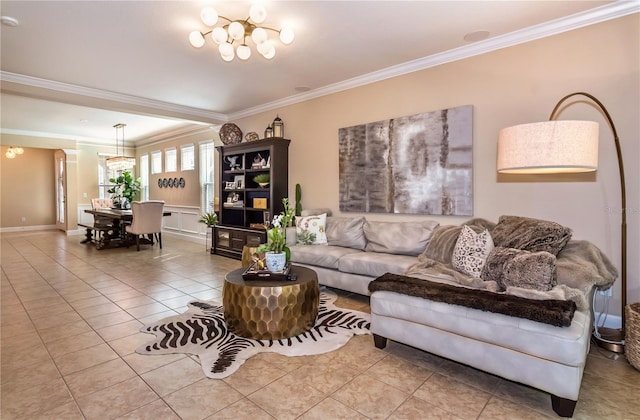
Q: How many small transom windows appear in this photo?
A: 3